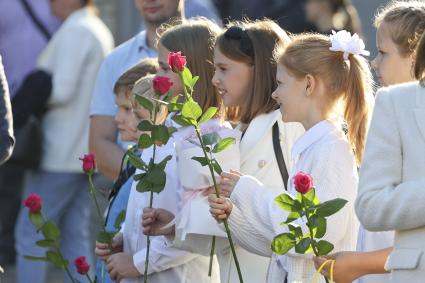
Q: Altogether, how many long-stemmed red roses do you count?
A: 6